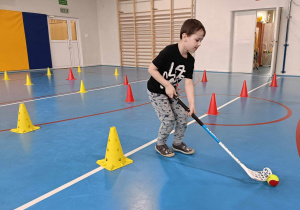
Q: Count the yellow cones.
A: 8